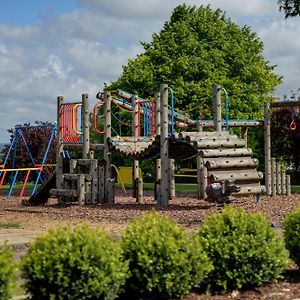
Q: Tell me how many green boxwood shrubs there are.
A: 5